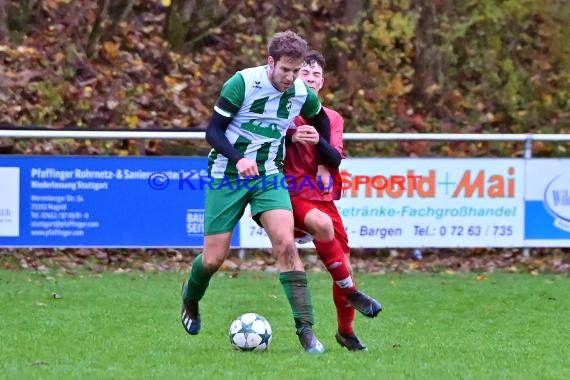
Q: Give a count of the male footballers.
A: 2